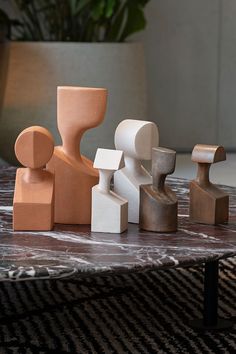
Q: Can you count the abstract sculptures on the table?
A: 6